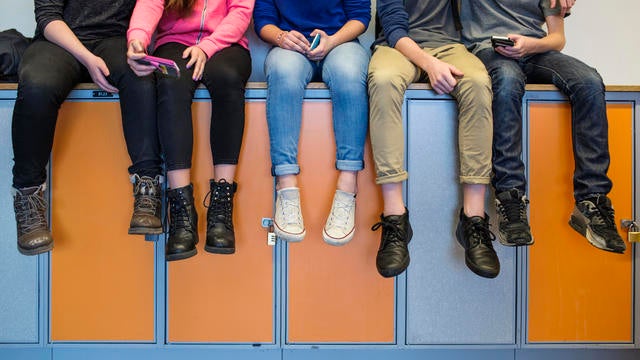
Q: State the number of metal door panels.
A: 6